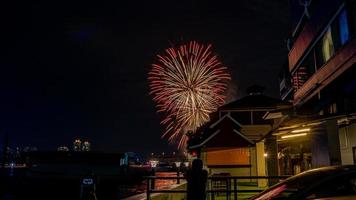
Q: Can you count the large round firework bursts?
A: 1